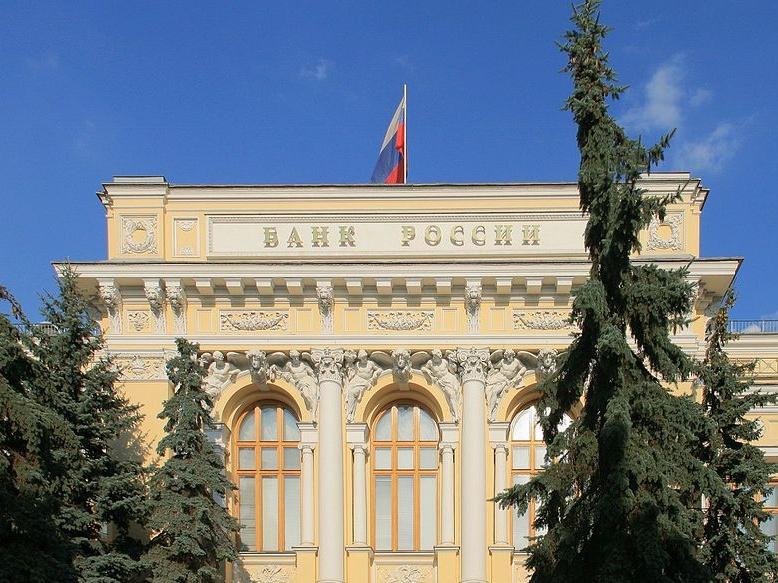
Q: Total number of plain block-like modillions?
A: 11